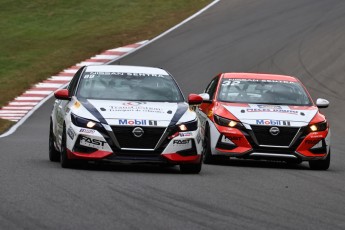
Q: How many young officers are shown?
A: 0